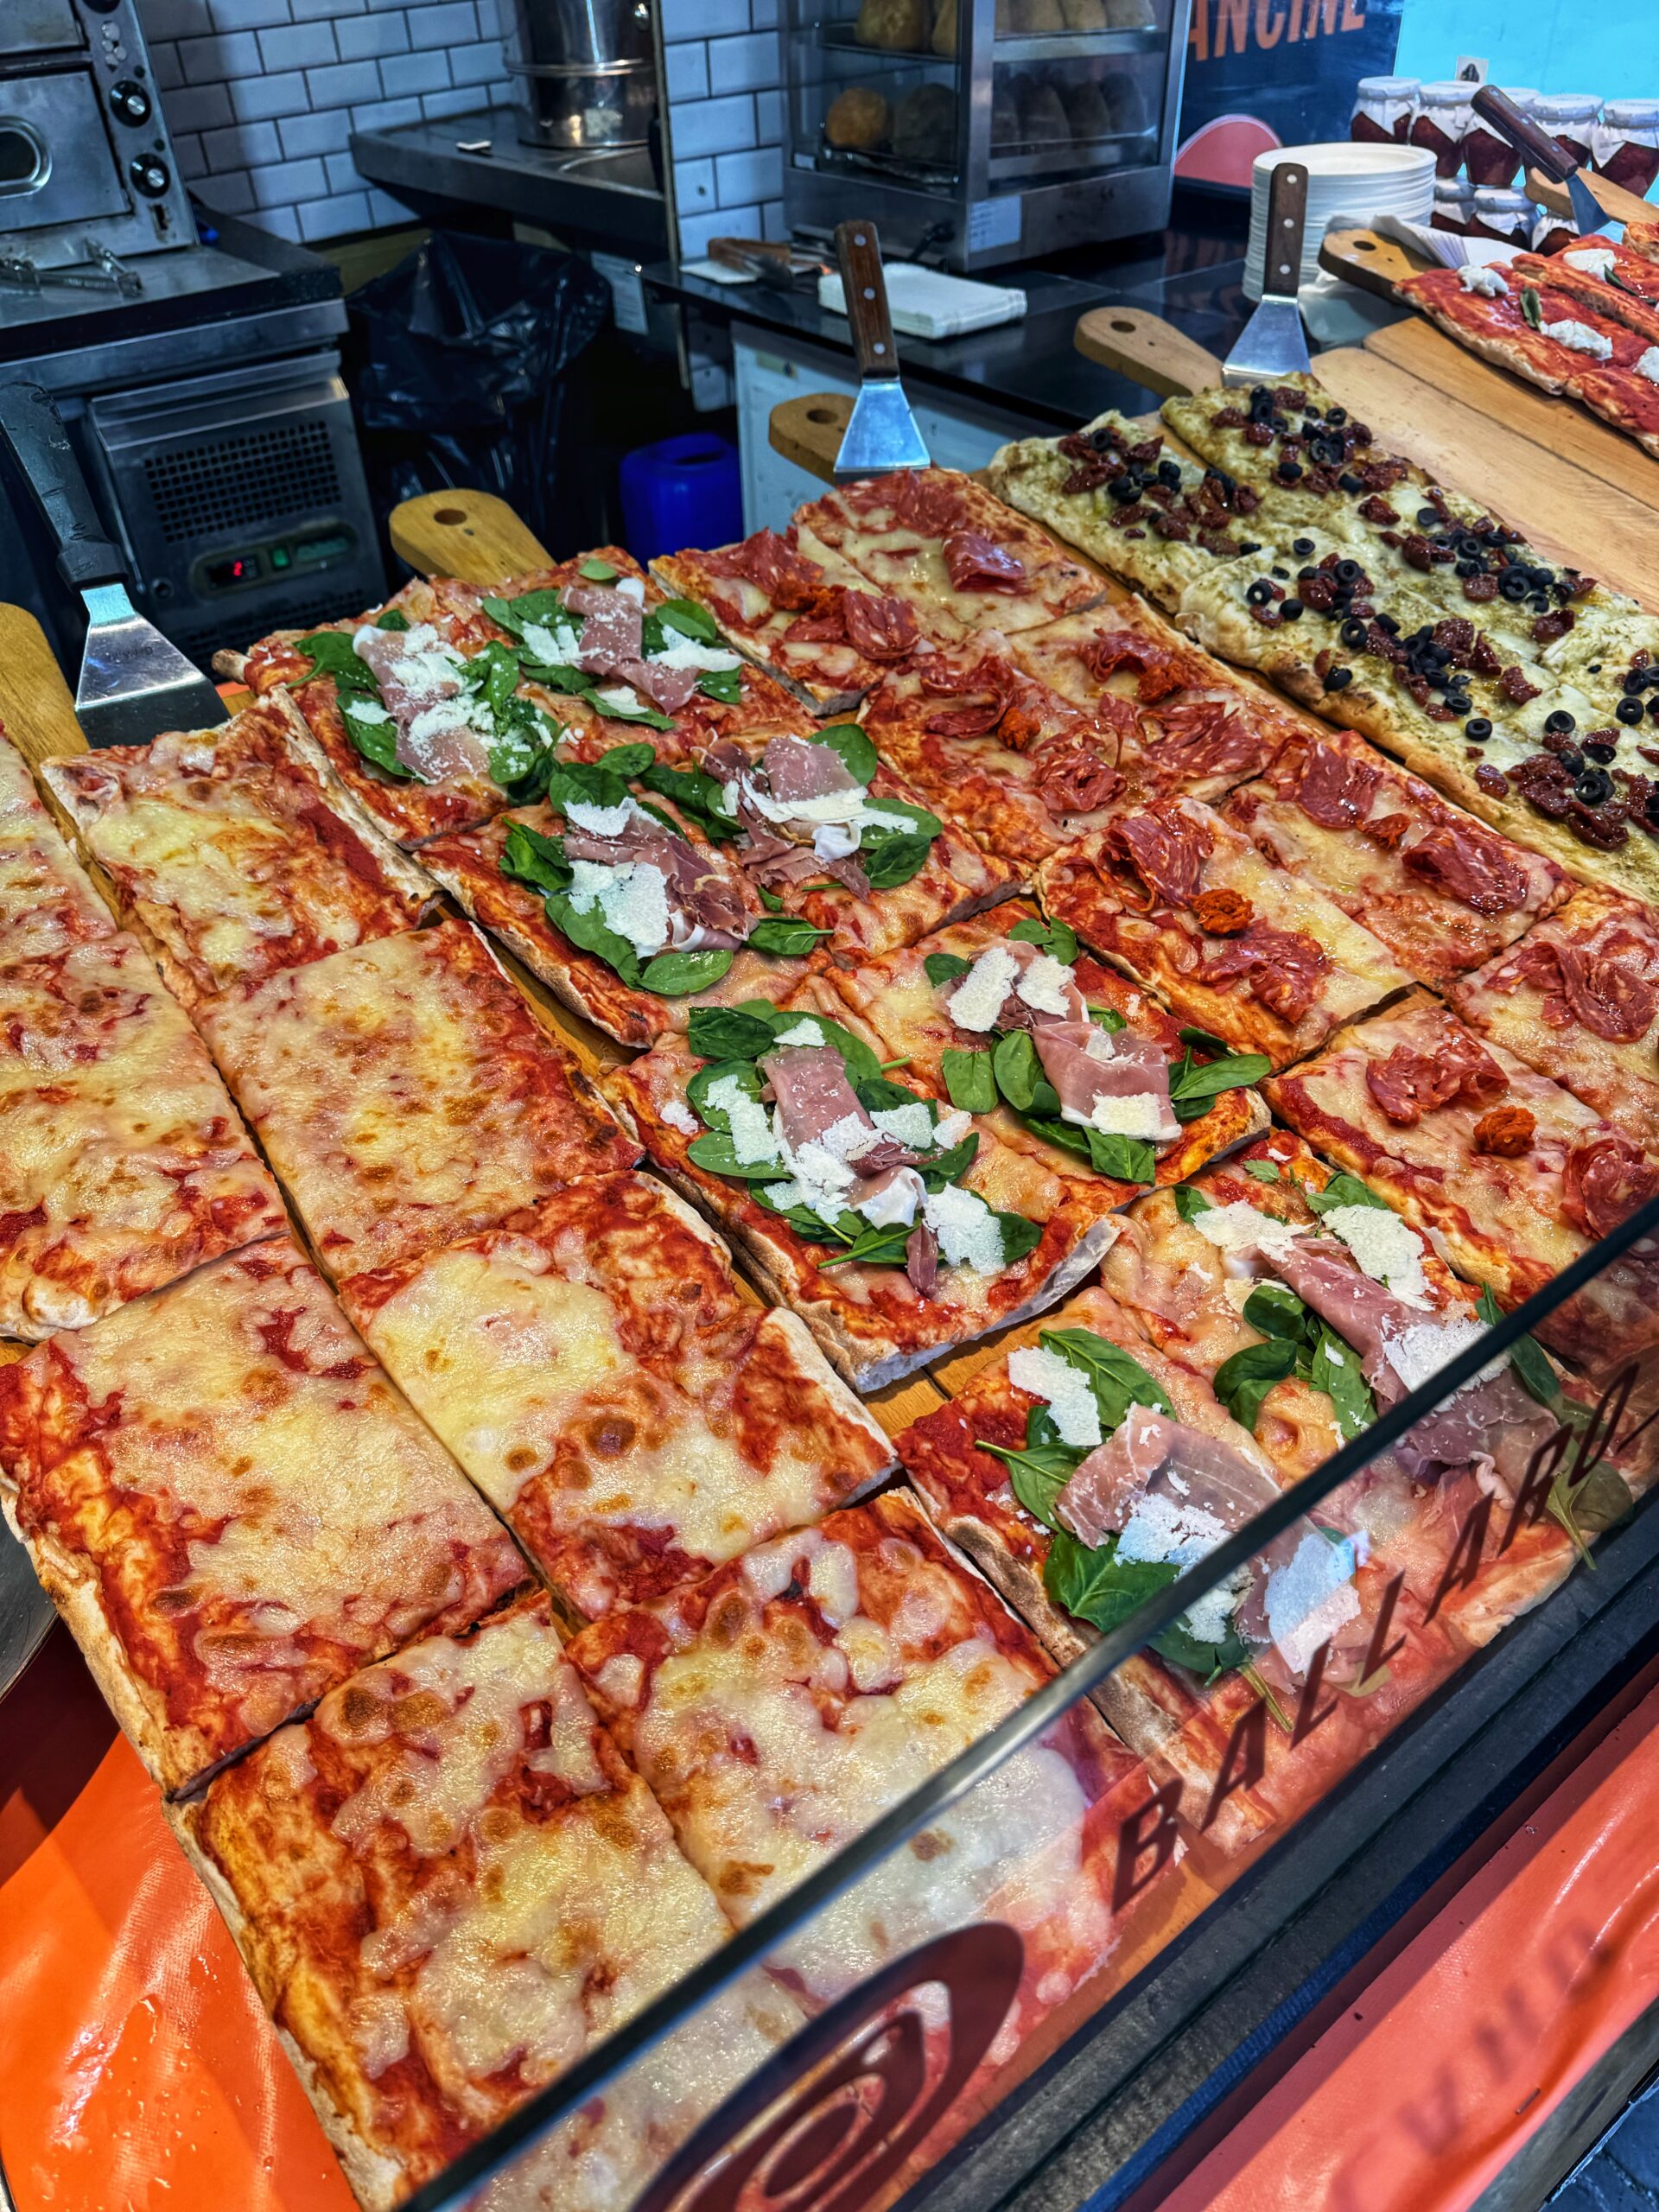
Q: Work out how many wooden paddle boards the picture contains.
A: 6